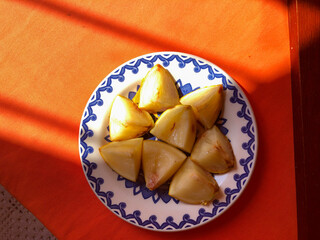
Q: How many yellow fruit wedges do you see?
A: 8